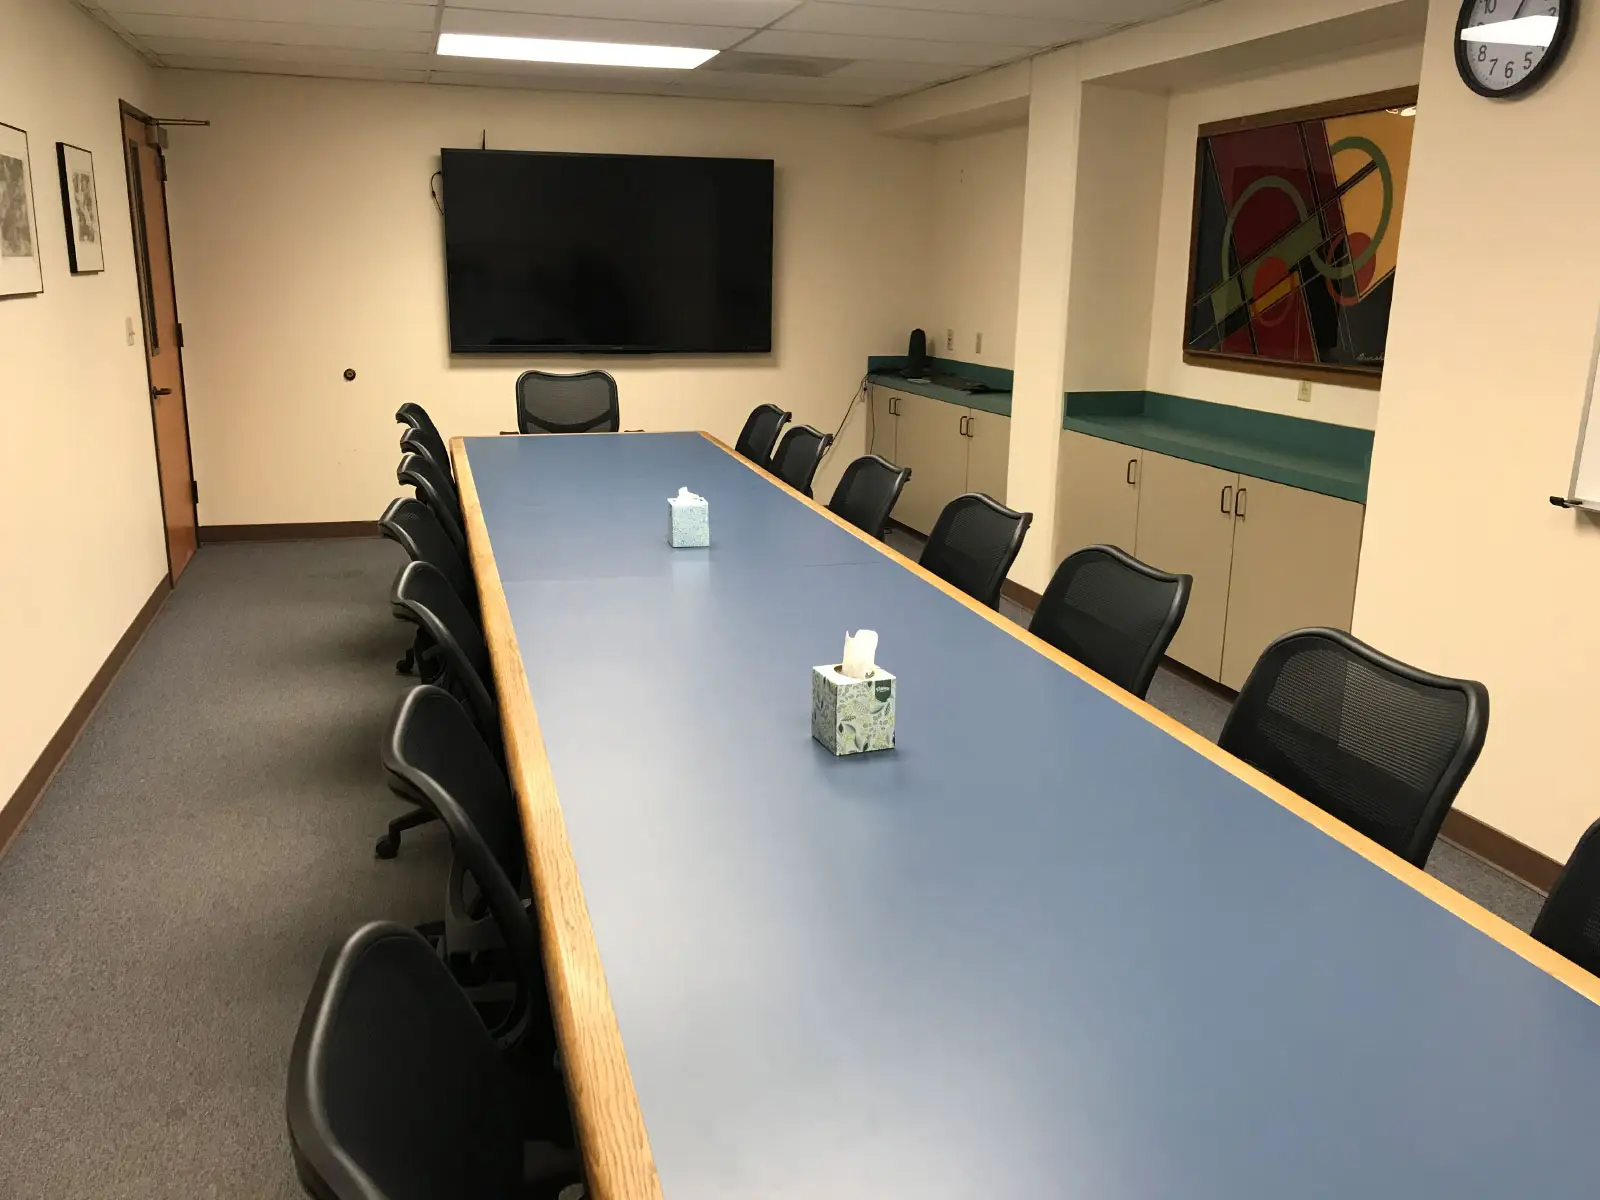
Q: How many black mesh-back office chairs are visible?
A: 15